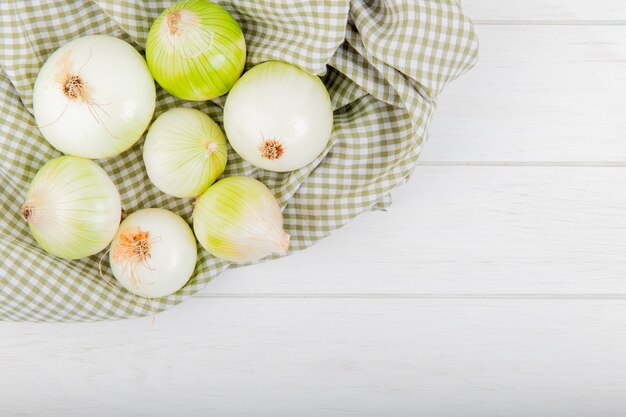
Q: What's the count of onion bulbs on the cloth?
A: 7